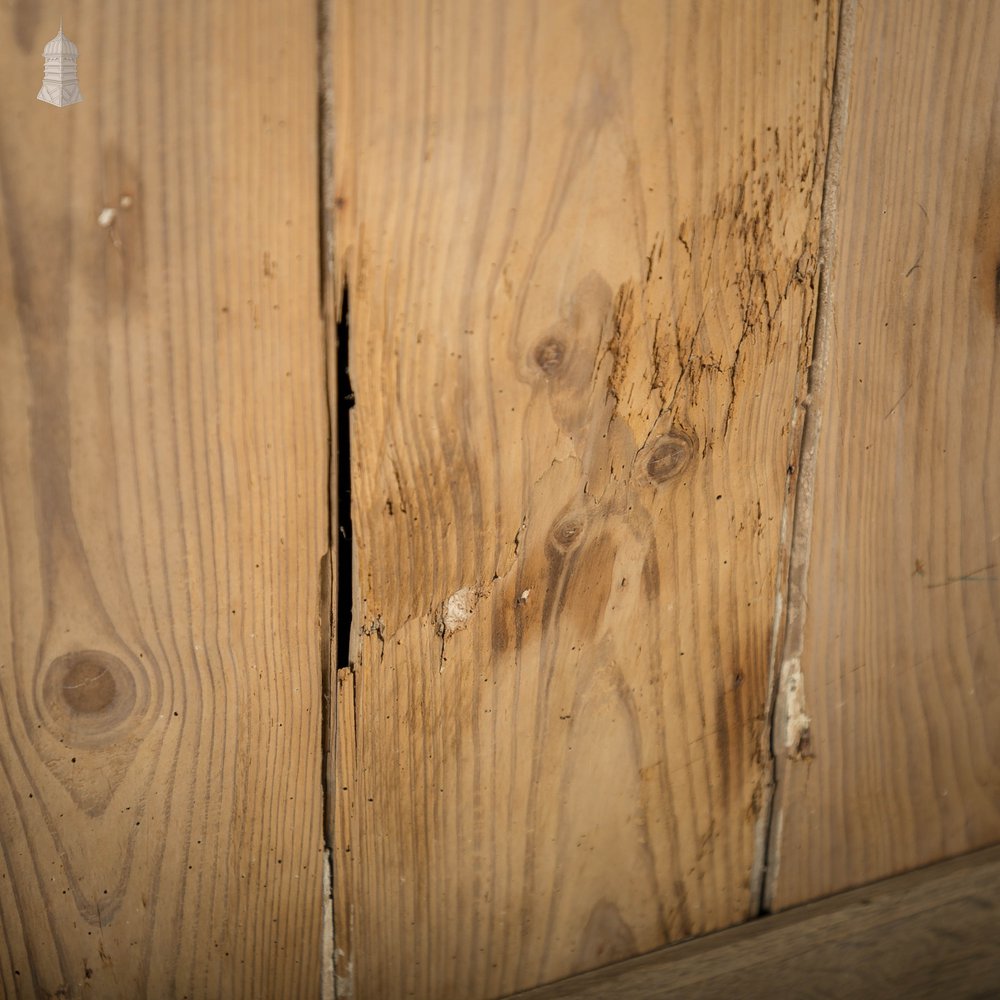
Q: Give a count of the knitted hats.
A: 0